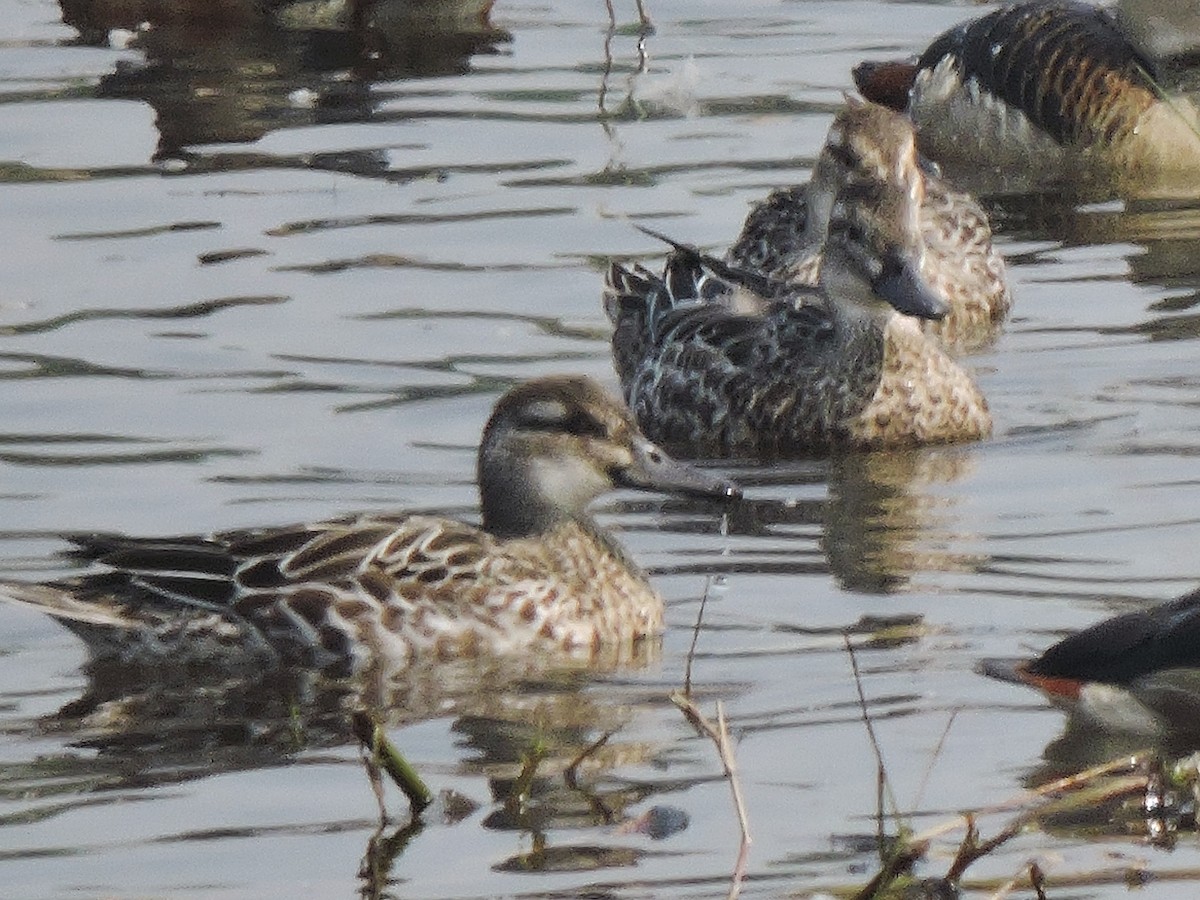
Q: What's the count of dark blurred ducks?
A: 2